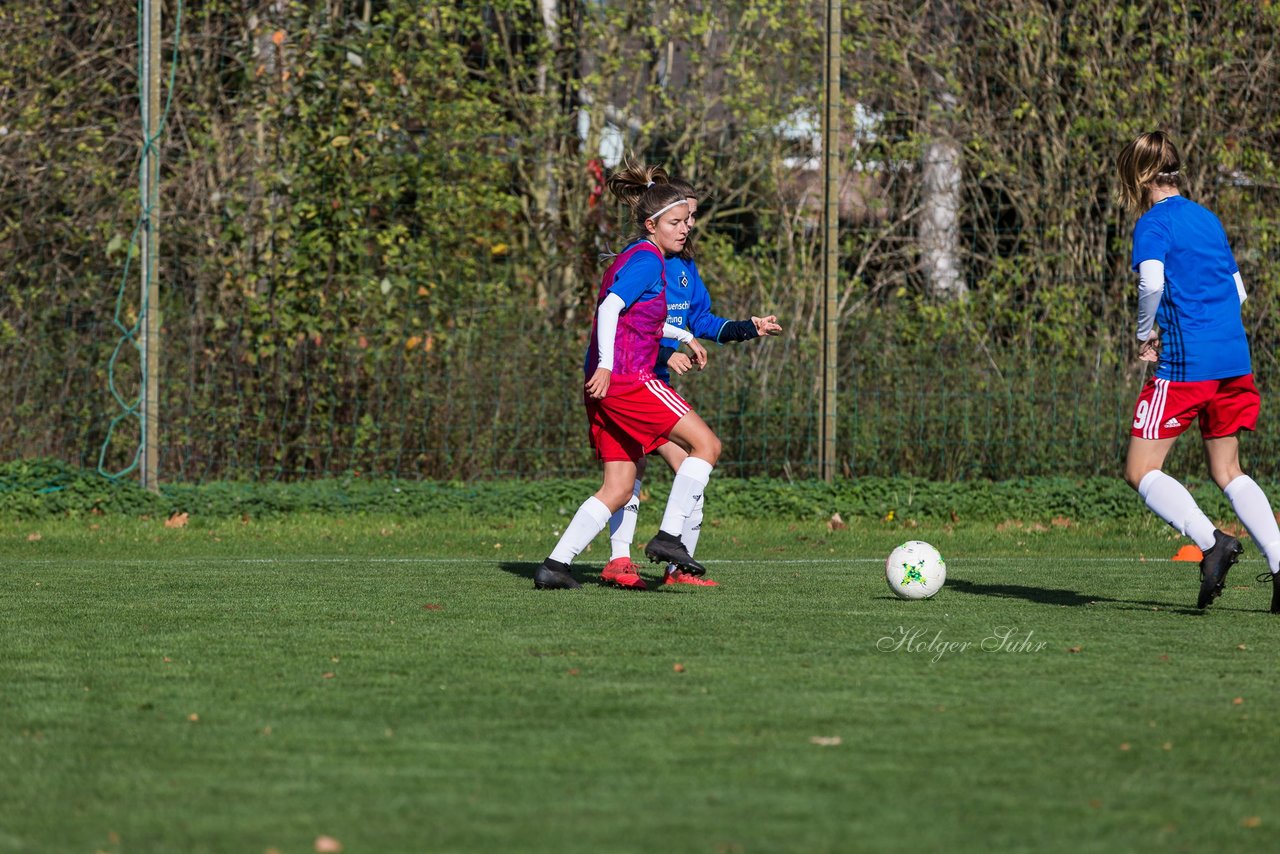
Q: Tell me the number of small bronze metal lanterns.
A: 0